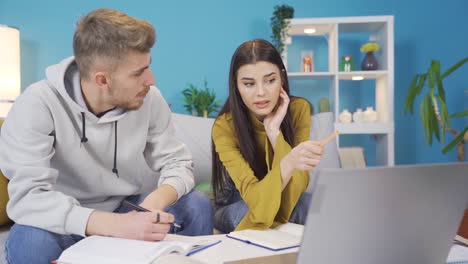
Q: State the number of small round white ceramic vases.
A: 3